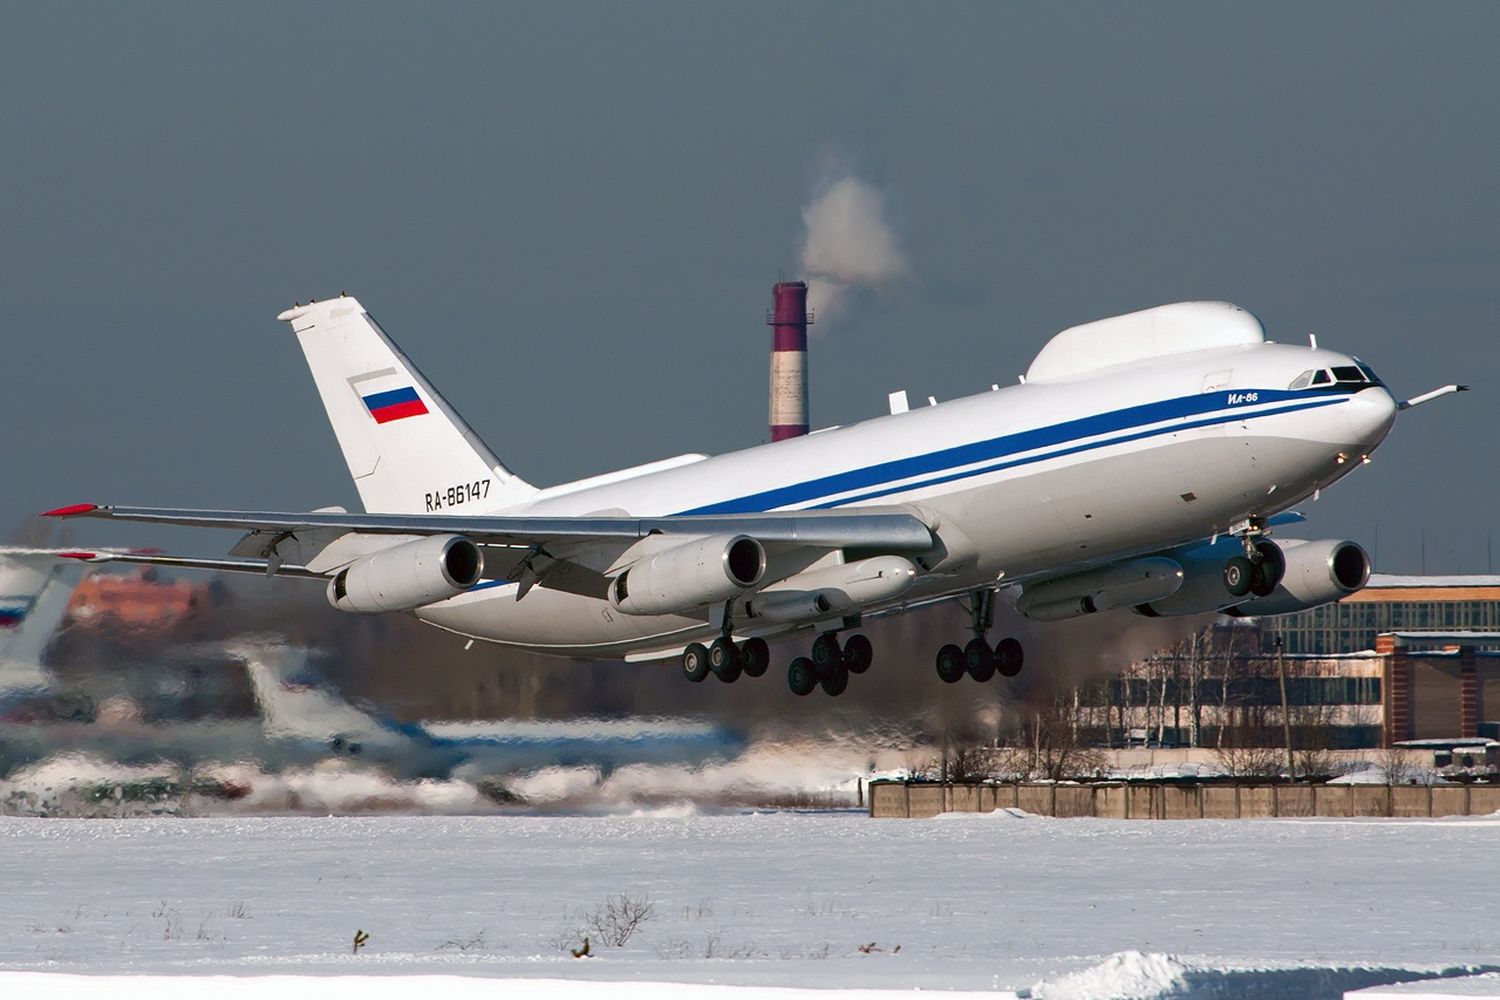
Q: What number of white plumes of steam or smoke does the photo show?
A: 1